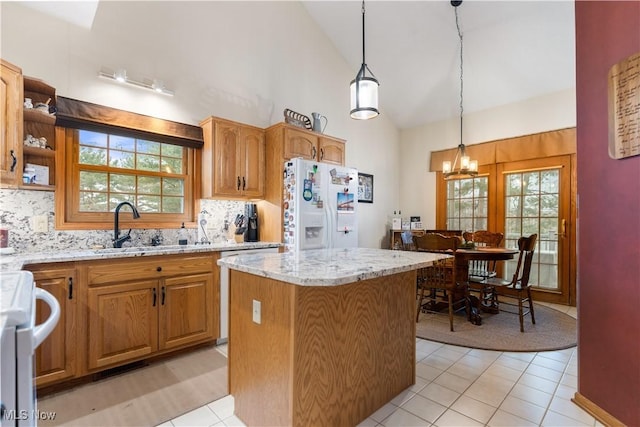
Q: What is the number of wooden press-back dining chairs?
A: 4